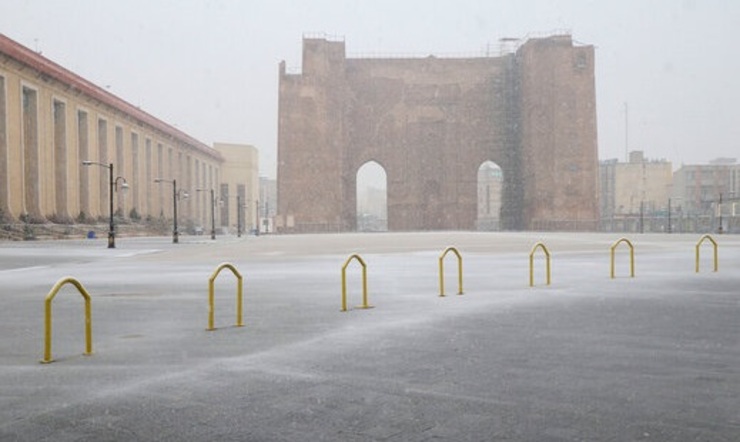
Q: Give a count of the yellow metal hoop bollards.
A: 7